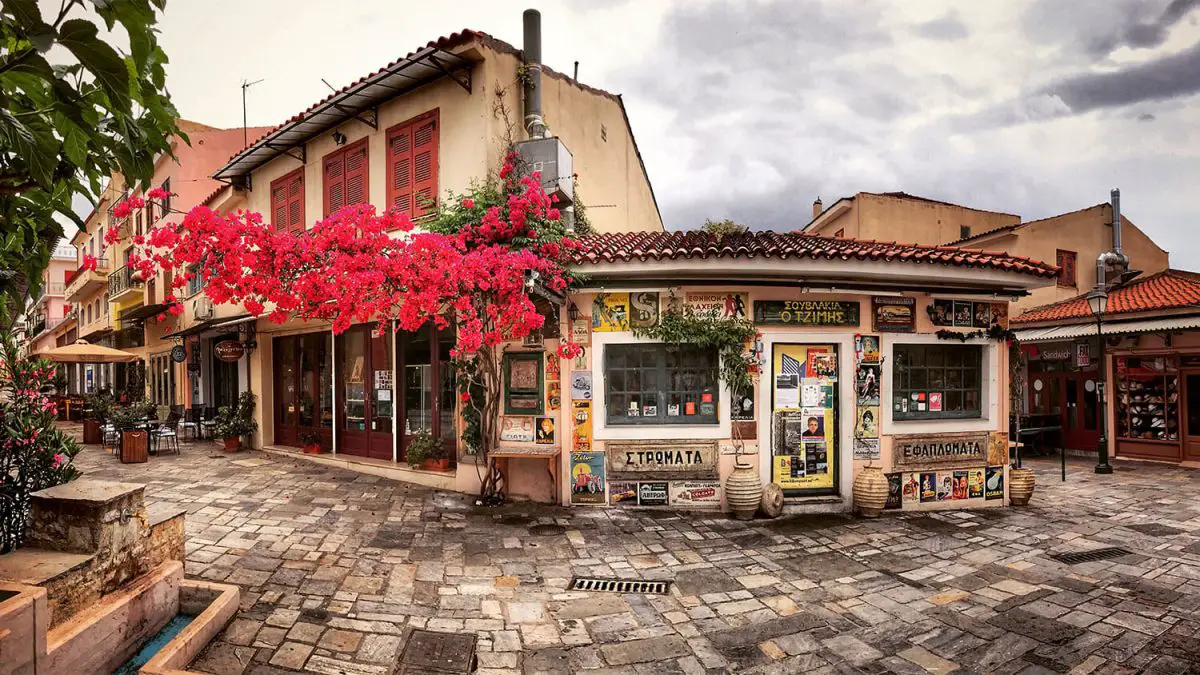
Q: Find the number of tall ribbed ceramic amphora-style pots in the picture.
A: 3